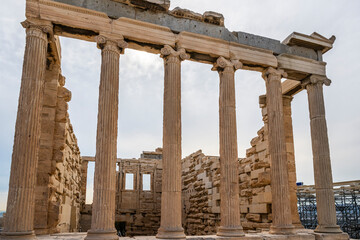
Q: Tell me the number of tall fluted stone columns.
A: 6